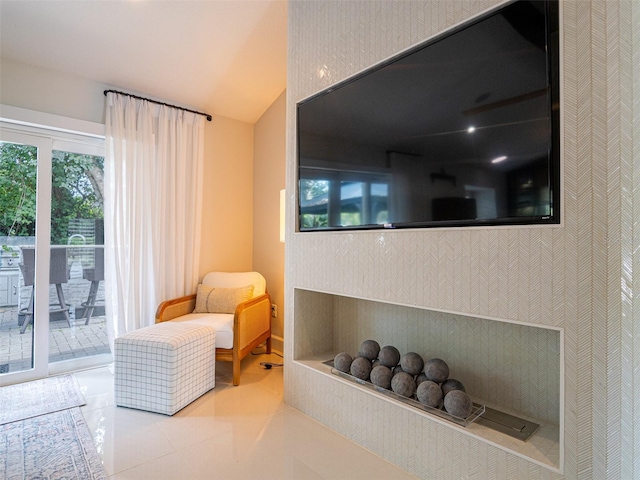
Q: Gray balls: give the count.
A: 15